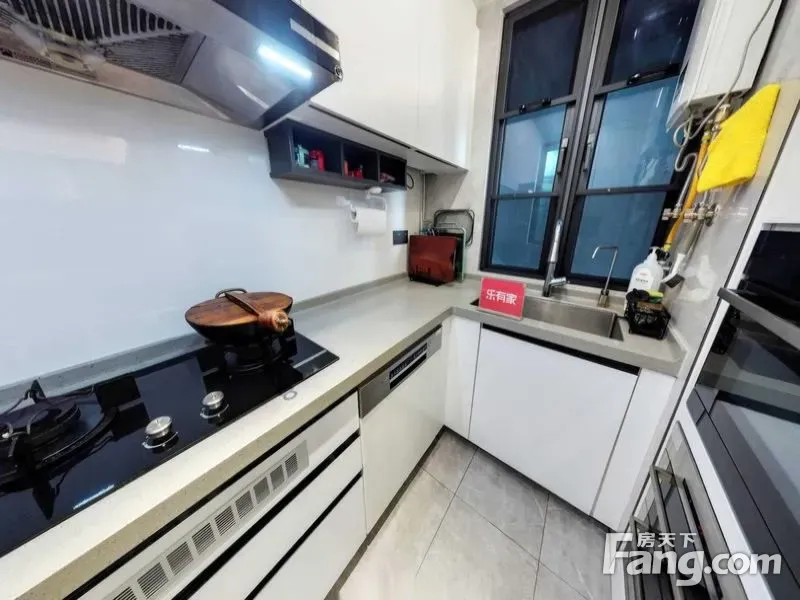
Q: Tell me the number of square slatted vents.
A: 9